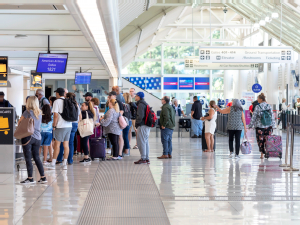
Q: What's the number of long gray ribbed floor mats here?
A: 1